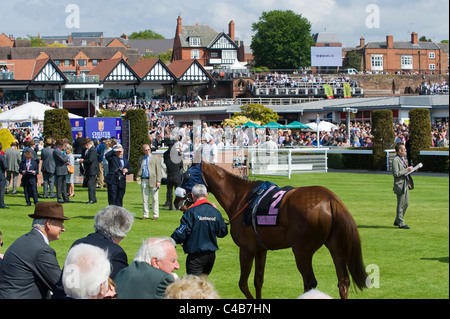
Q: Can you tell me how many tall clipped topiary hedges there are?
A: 4